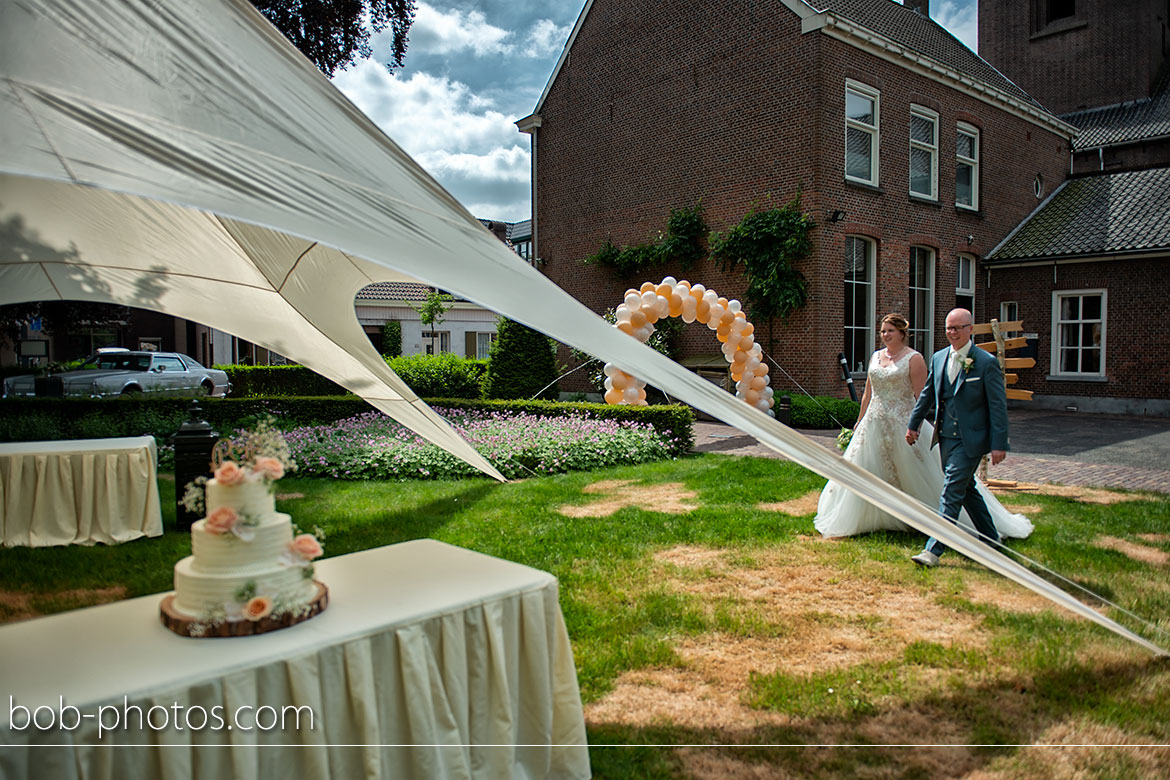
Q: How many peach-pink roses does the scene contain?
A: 5